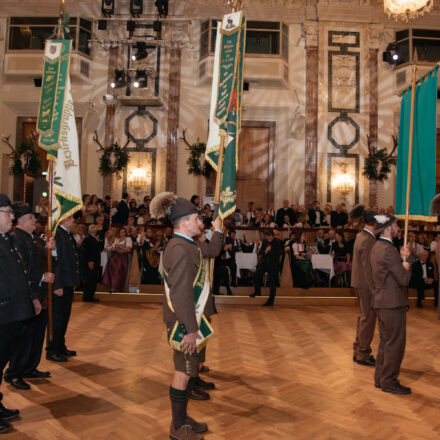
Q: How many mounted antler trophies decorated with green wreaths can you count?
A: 4